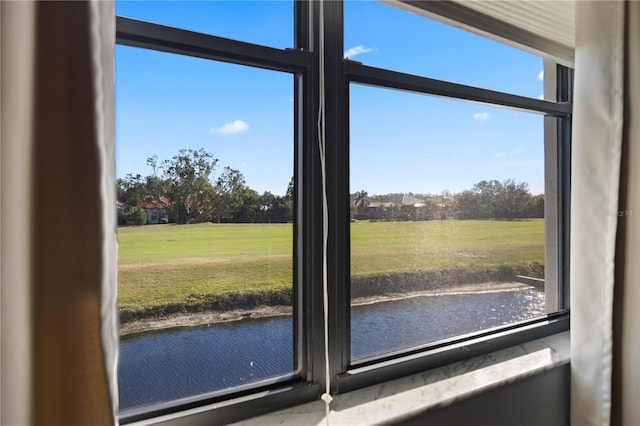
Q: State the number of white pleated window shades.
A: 1